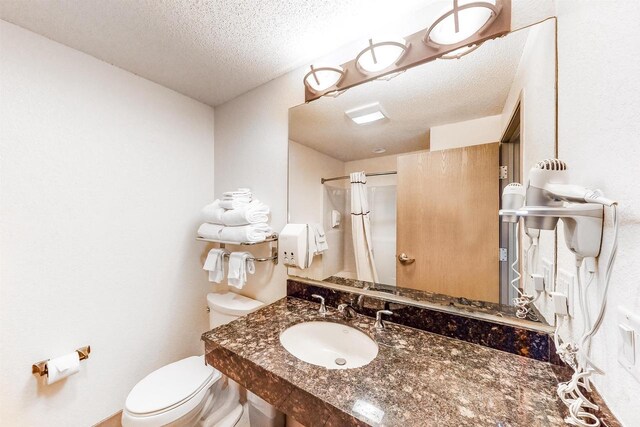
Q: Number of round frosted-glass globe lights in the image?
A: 3